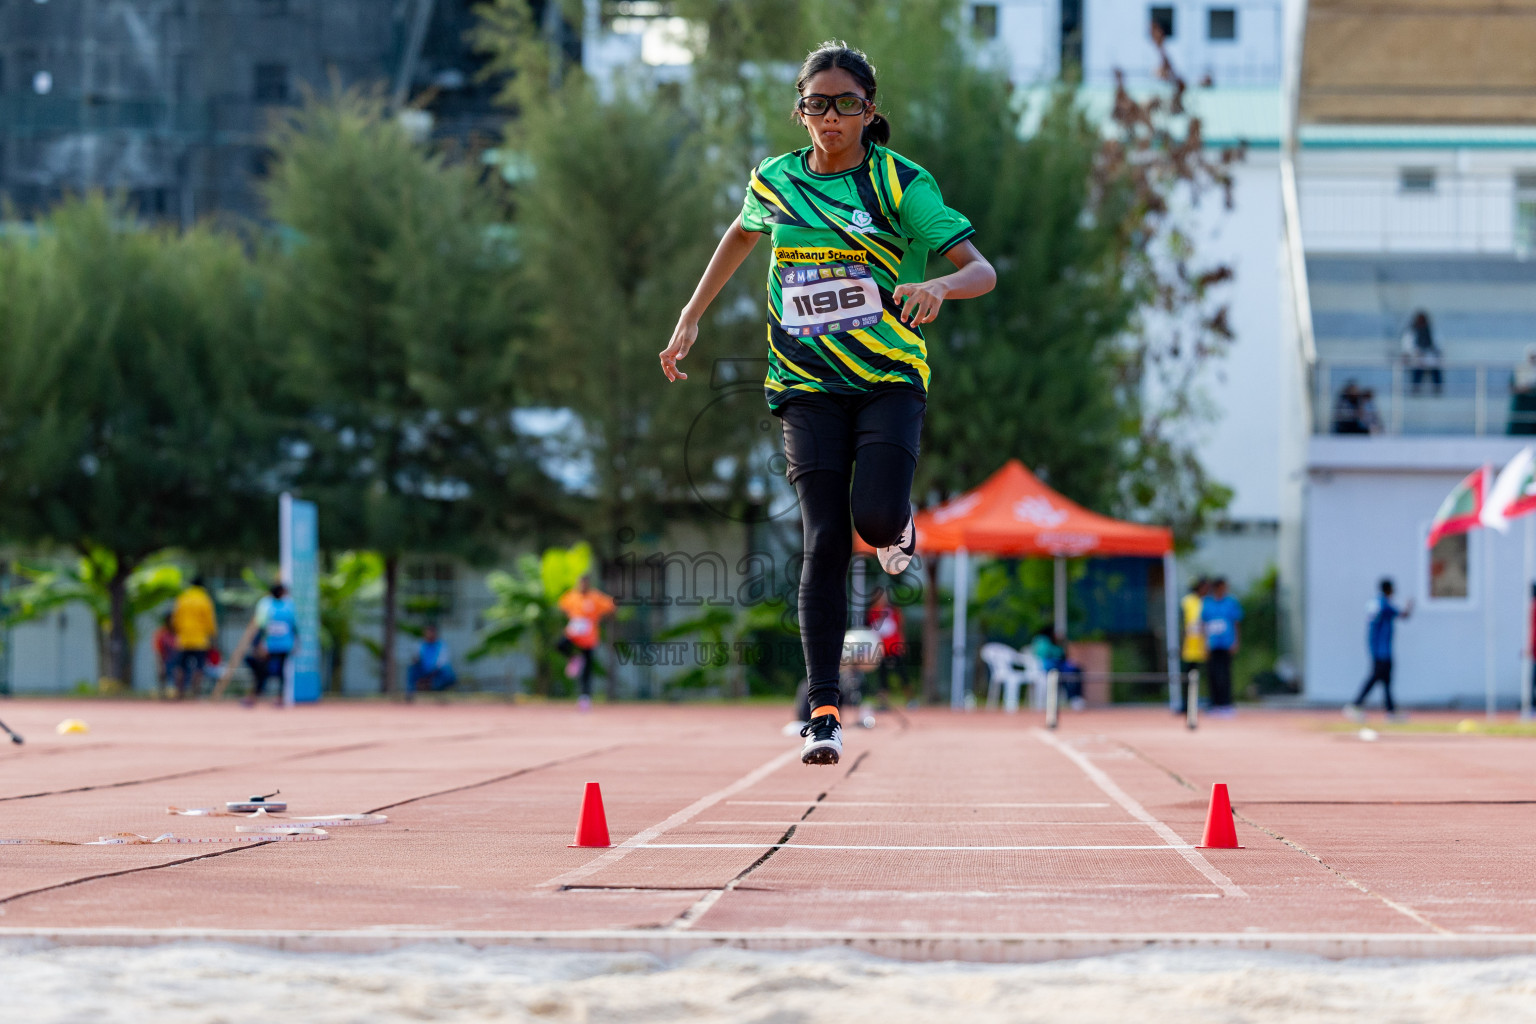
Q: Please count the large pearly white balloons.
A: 0